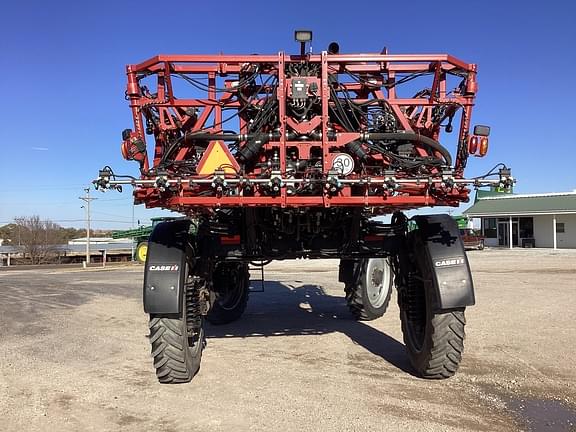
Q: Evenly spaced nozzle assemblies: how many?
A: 8